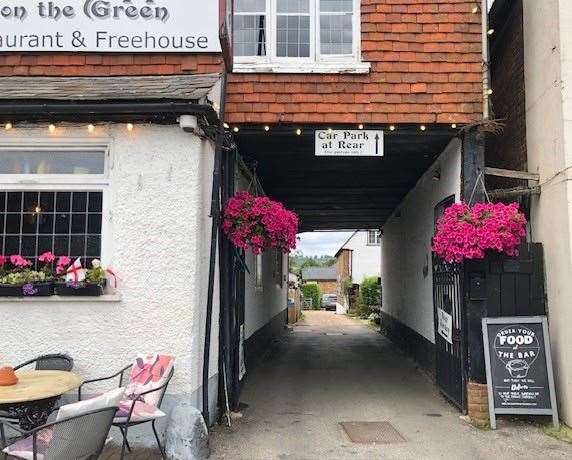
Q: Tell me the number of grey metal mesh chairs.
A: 3